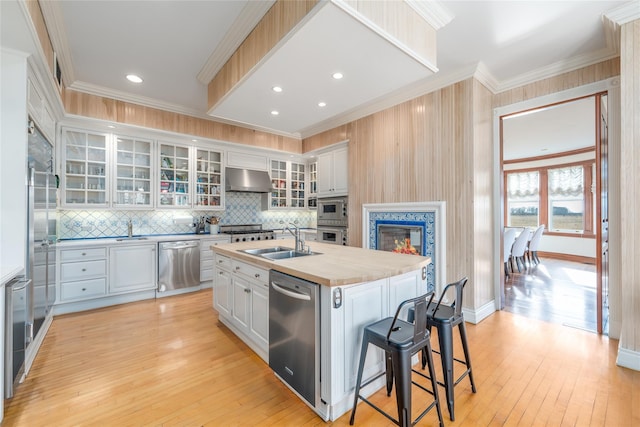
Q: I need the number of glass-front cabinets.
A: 7